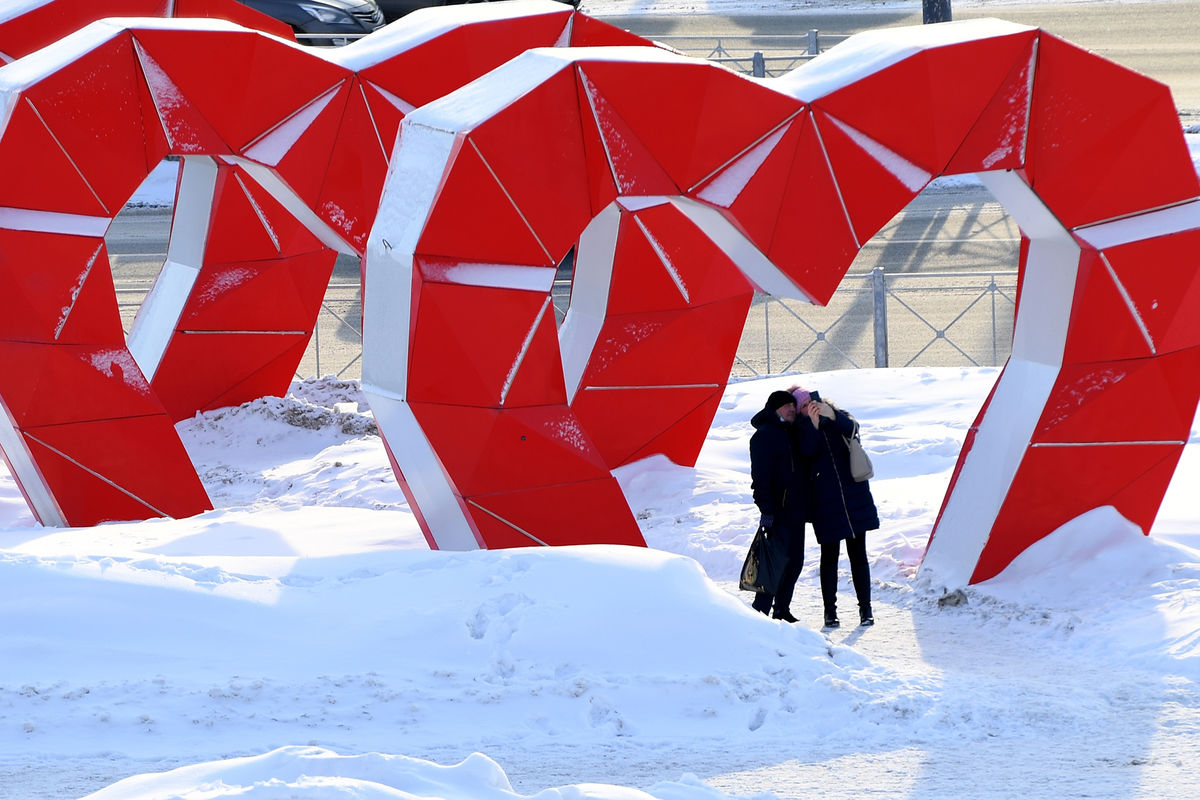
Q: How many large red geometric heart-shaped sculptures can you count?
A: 3